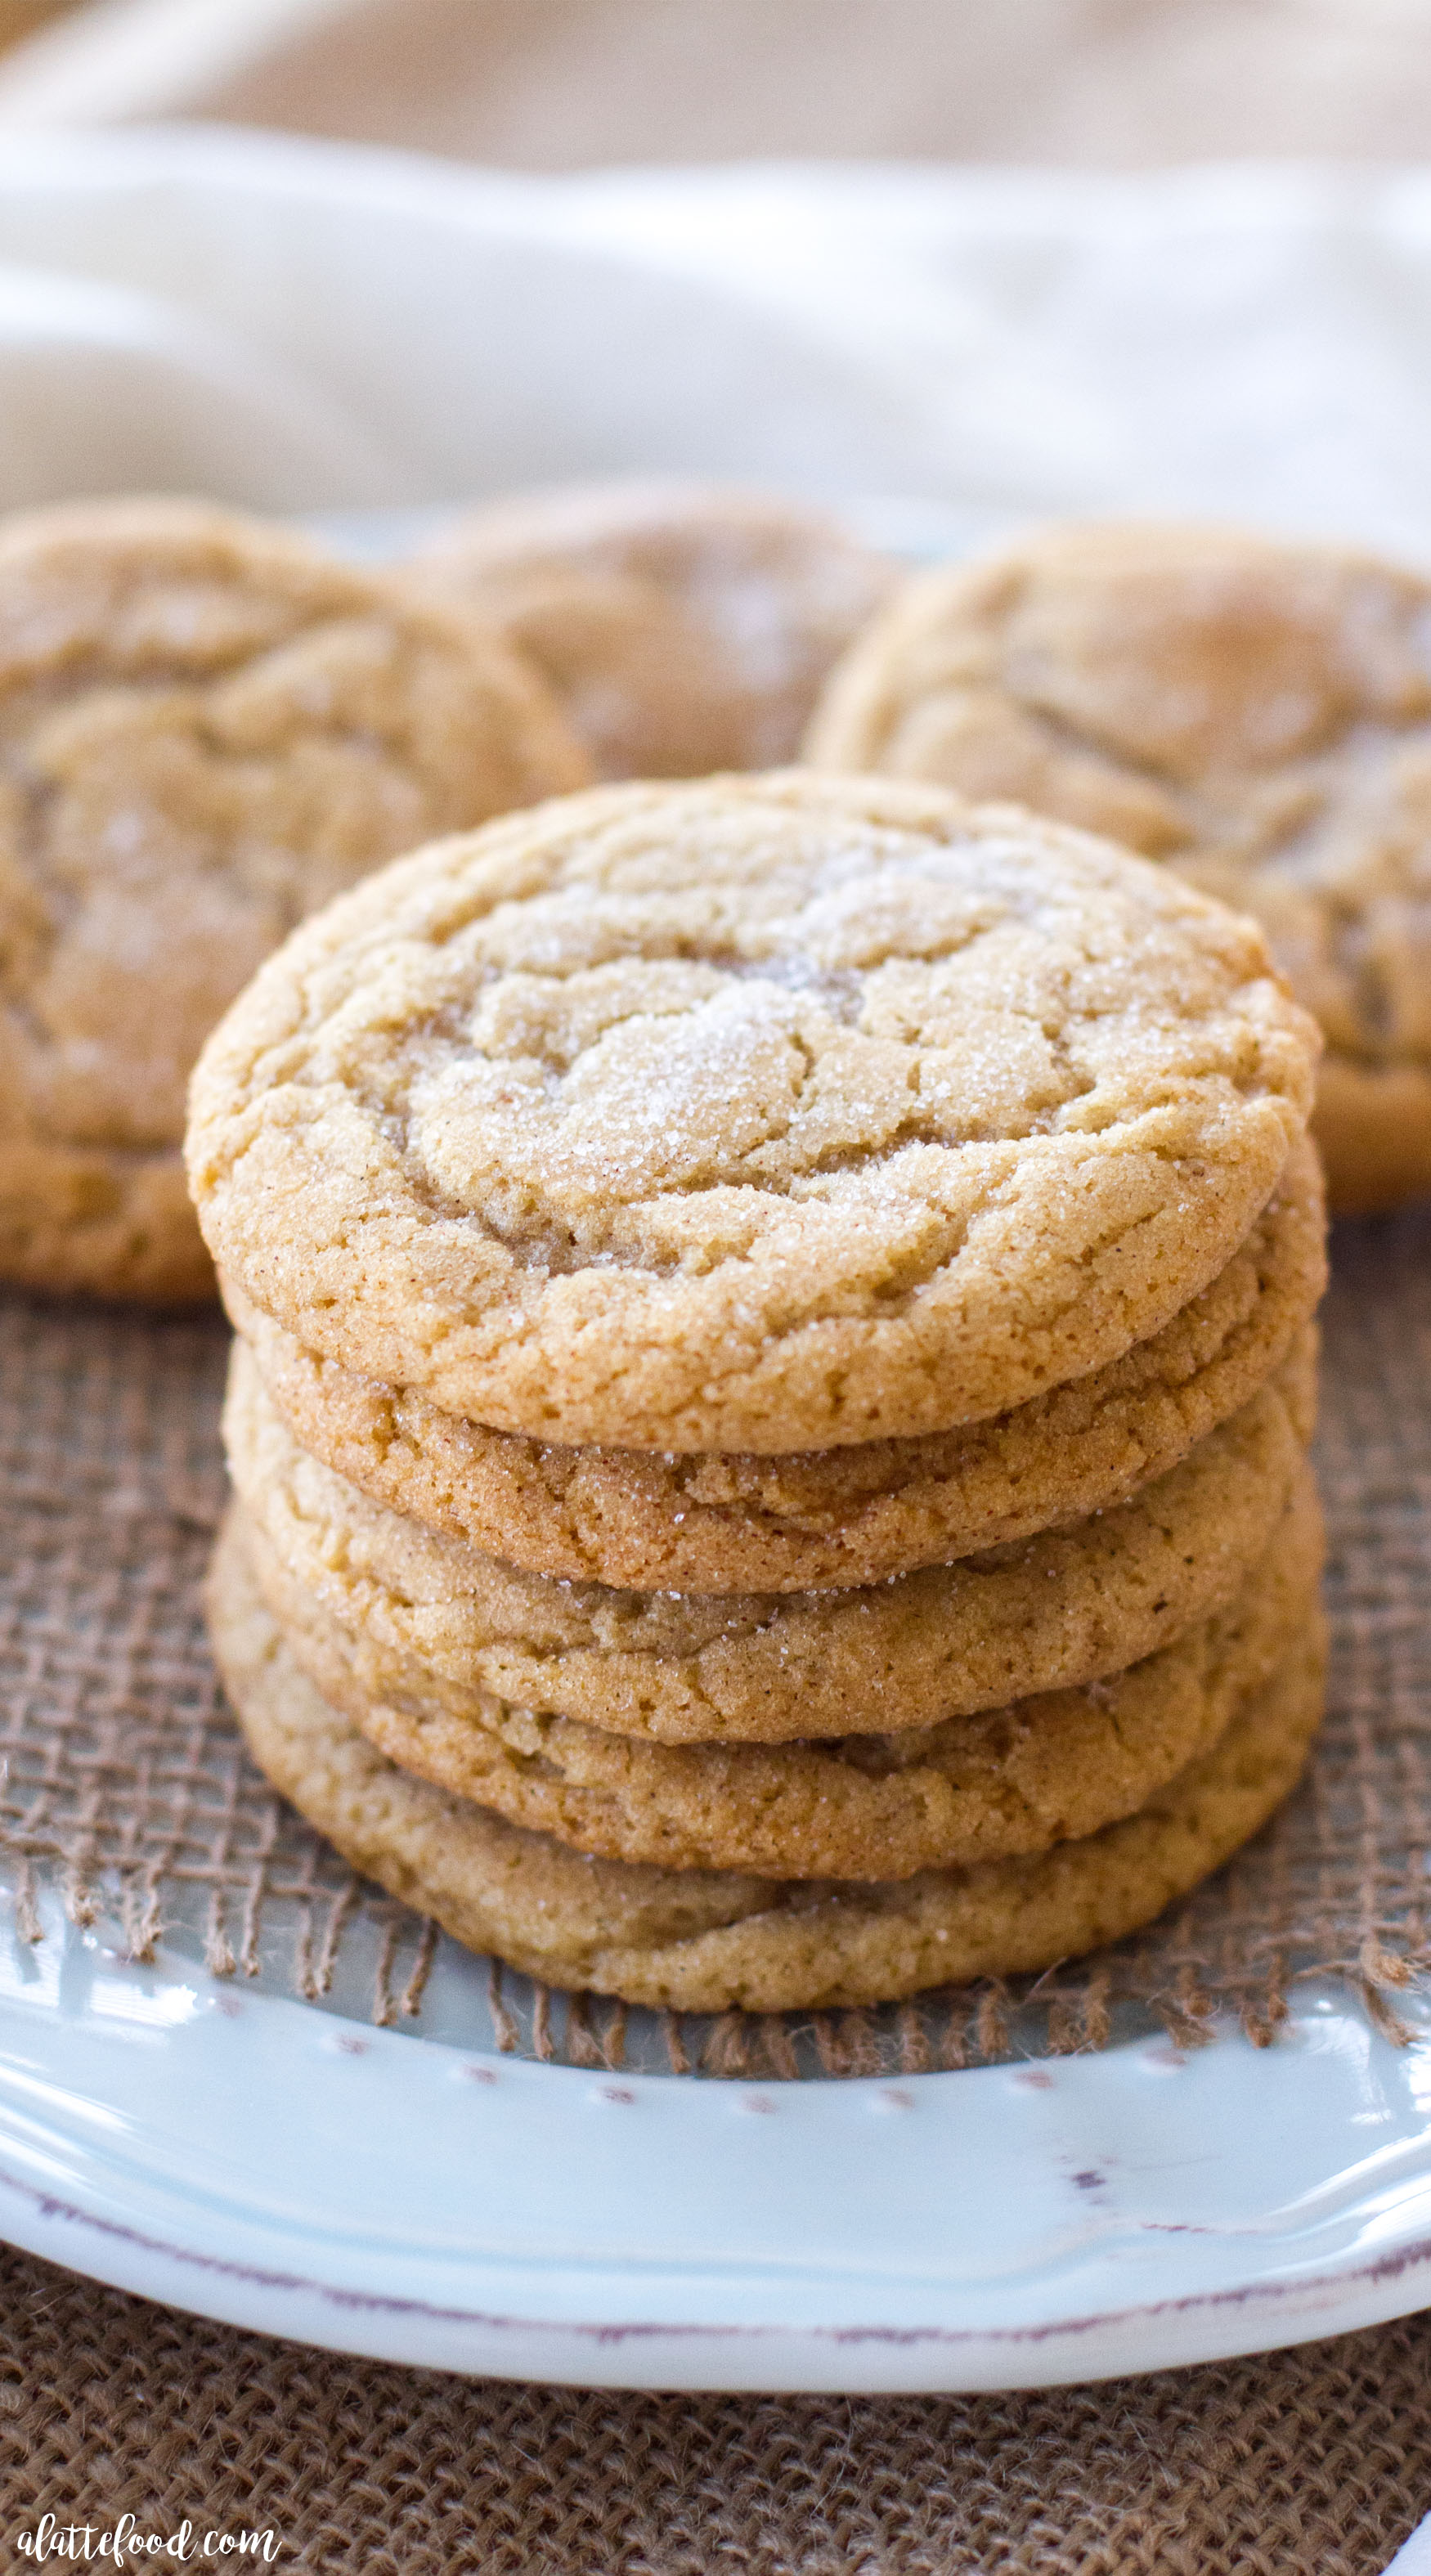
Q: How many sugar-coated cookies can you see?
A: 8